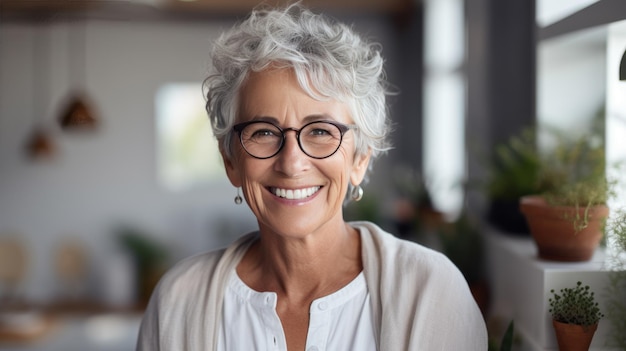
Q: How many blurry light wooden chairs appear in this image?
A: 2